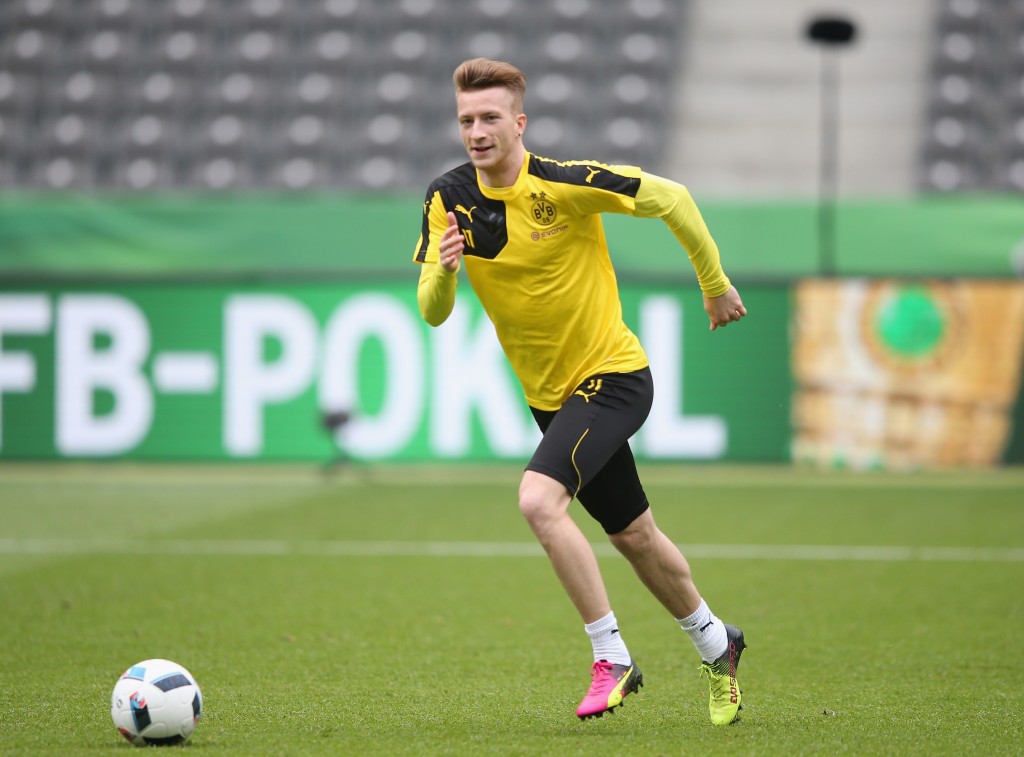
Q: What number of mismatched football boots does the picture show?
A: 2